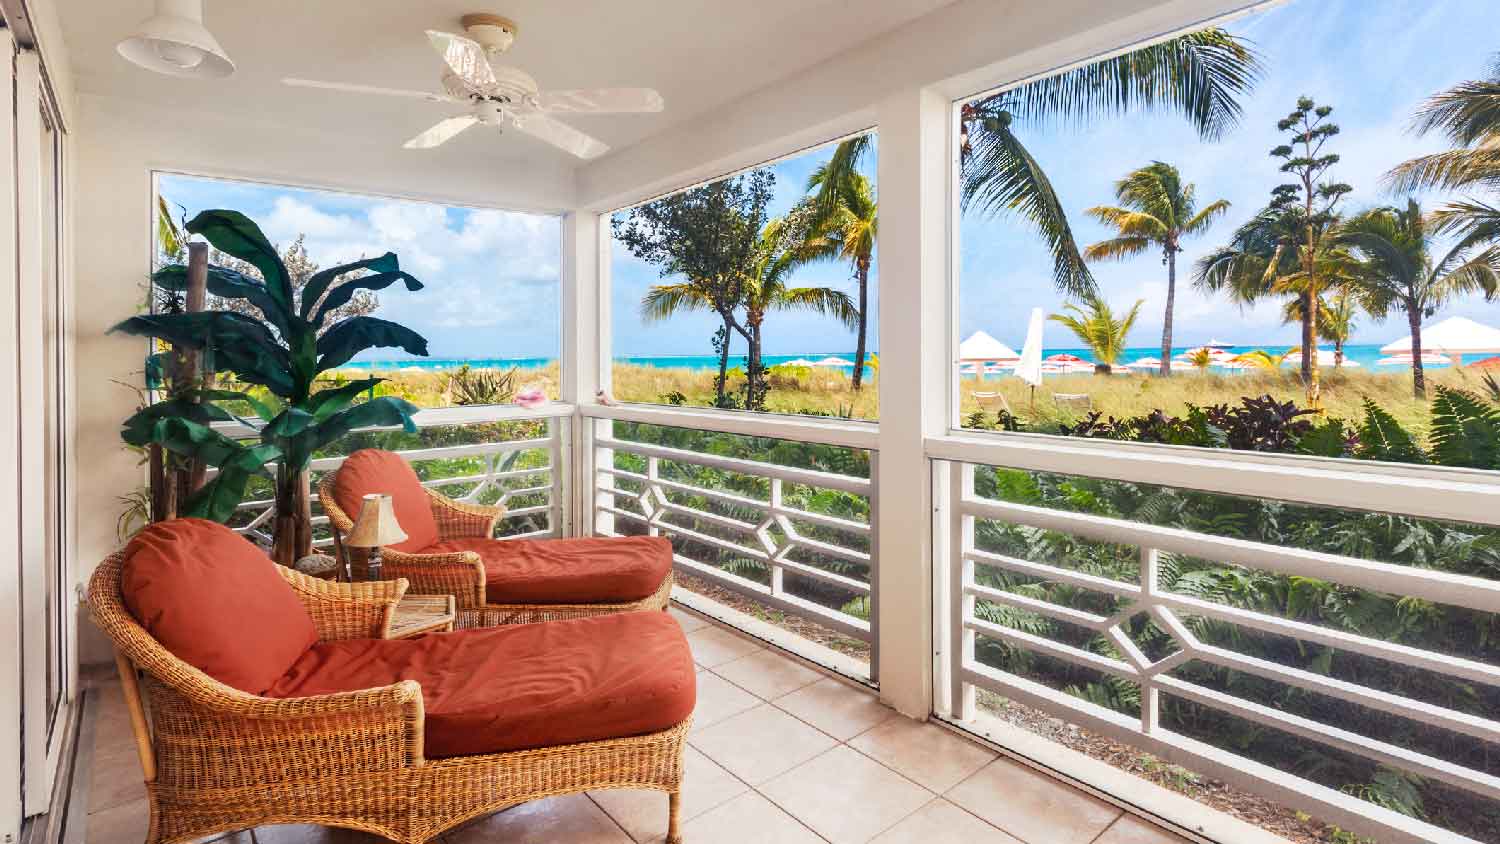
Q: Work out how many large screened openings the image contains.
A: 3